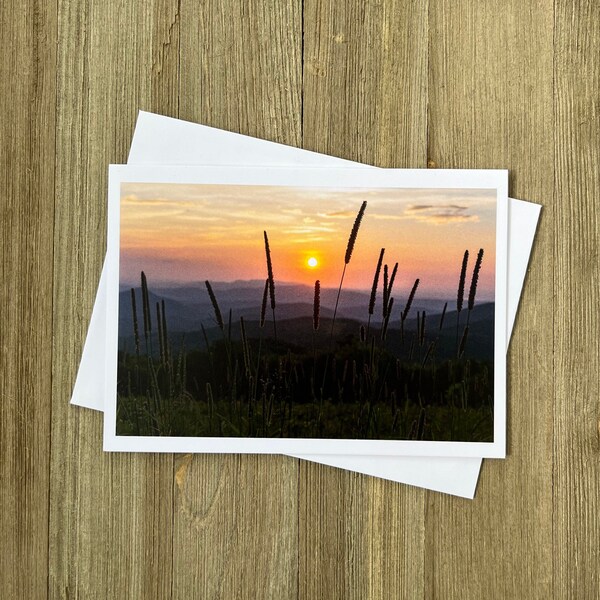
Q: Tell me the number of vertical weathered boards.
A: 6